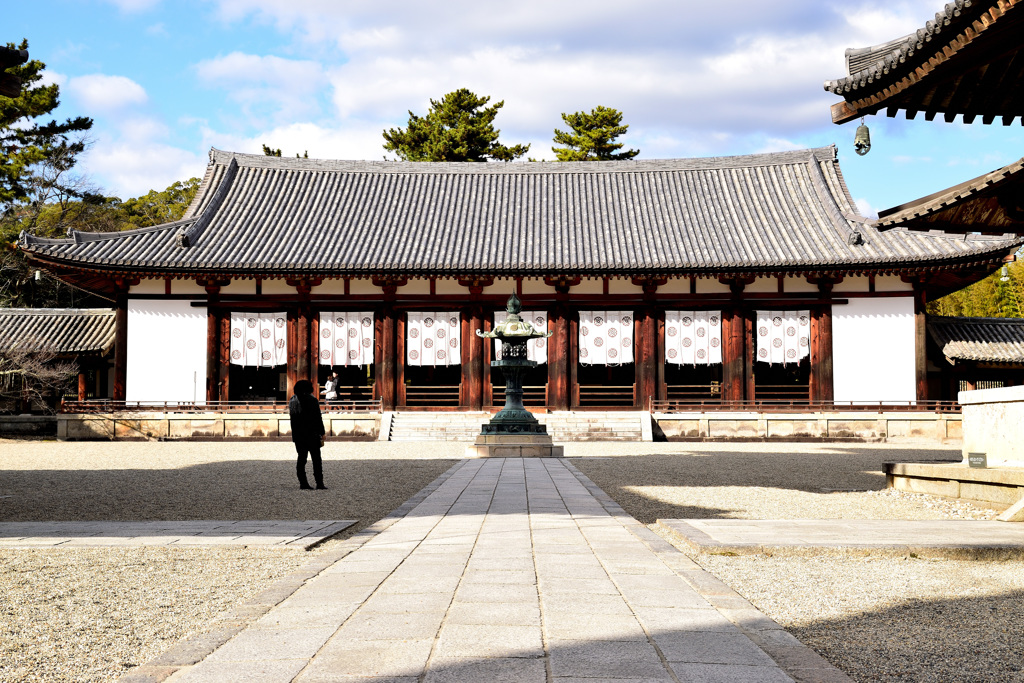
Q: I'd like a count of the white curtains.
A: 7